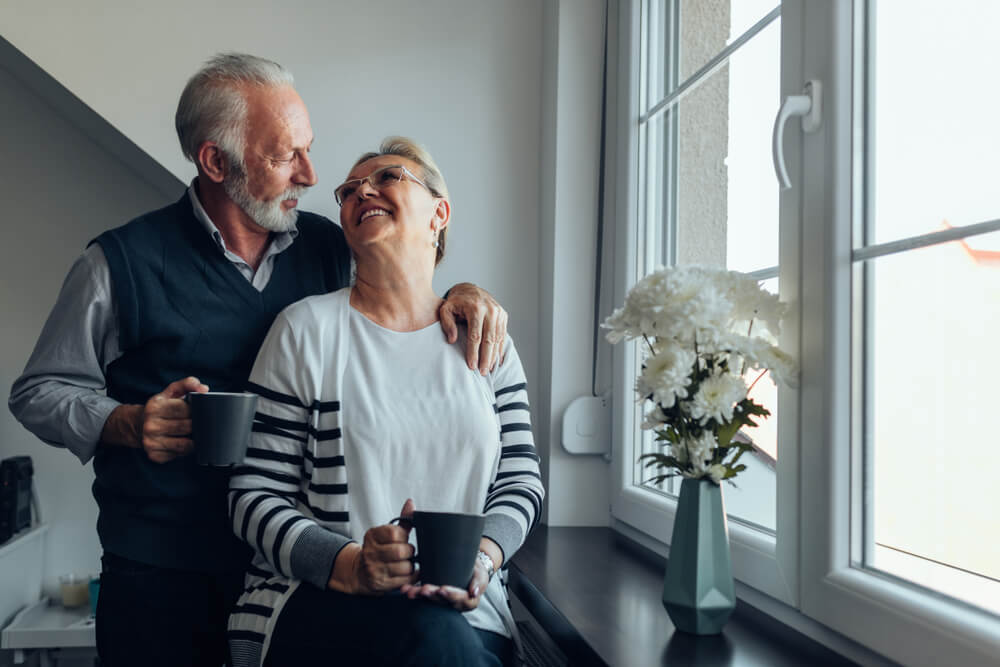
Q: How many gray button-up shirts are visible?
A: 1